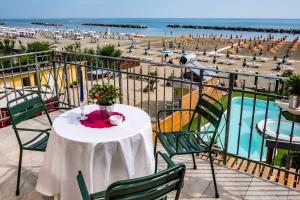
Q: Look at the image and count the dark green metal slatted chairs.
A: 3